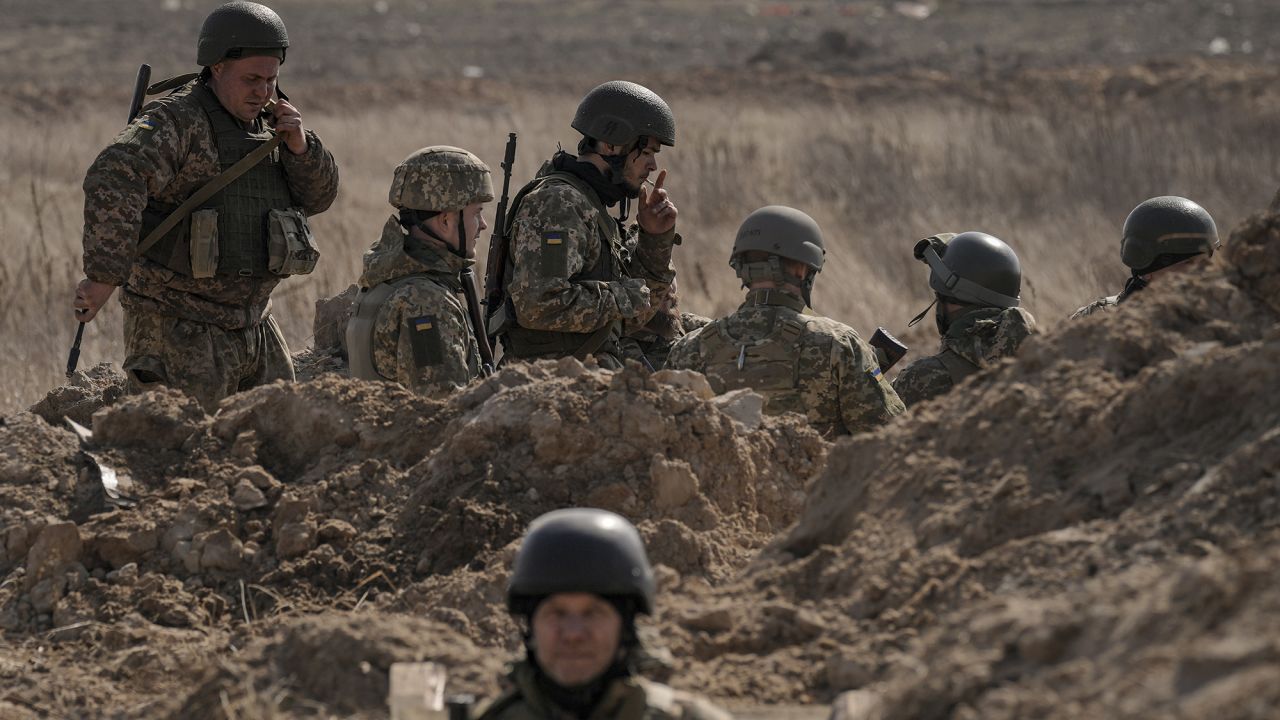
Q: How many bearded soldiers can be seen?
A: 1